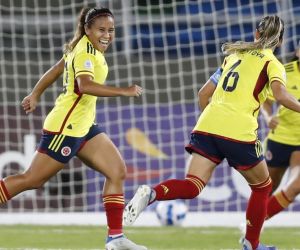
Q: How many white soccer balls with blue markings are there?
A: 1